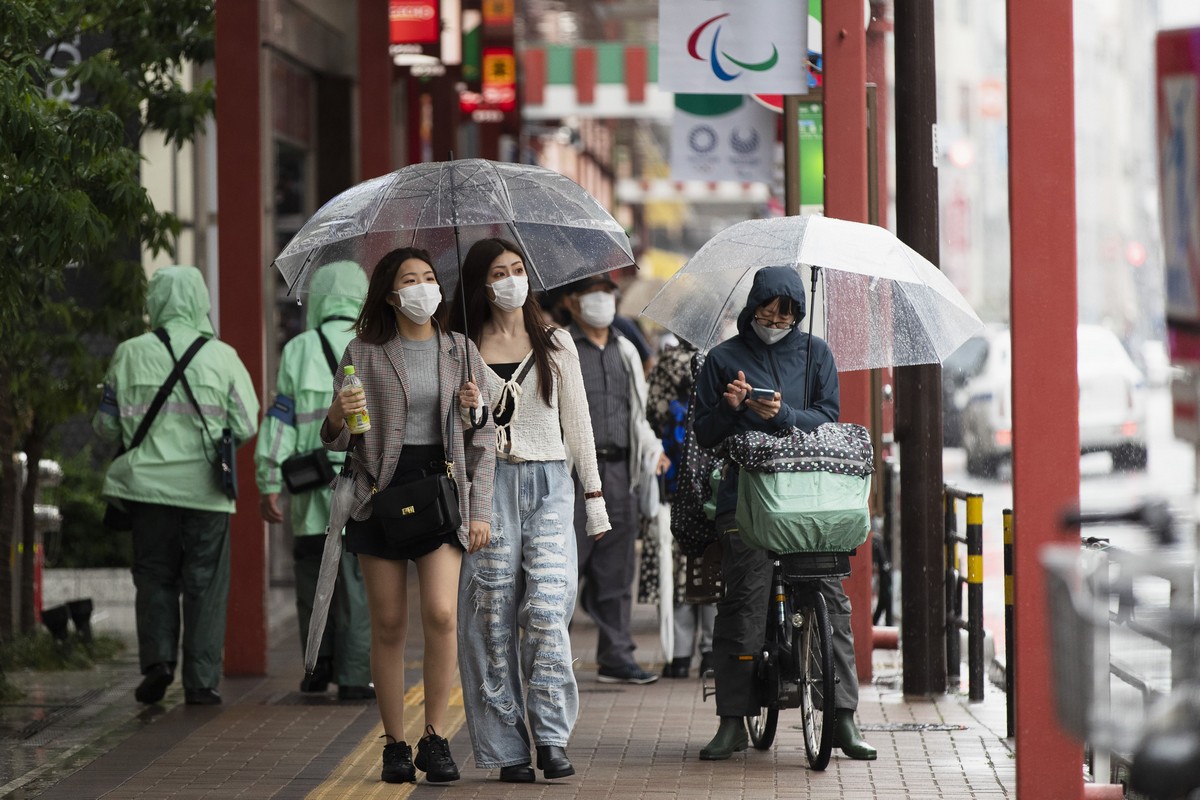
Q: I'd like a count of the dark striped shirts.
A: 1